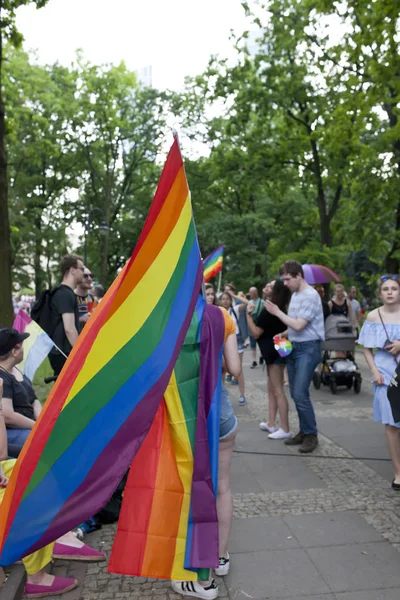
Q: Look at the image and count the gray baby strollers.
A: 1